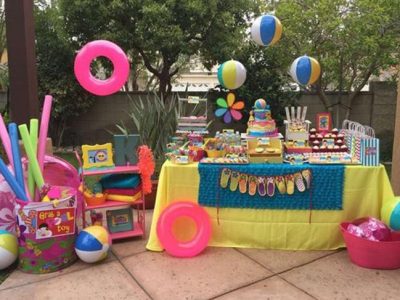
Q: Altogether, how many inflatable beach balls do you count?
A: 6